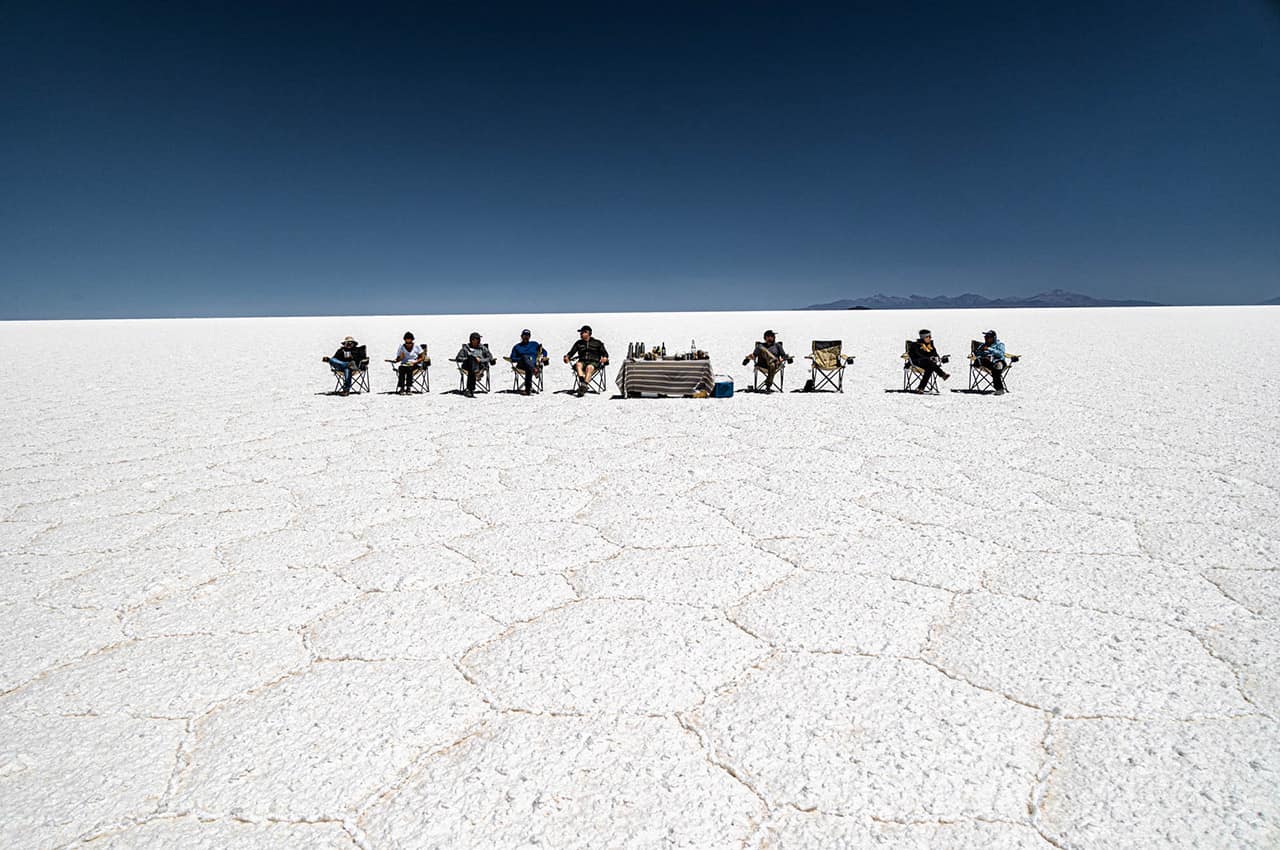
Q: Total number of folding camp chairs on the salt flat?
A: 9